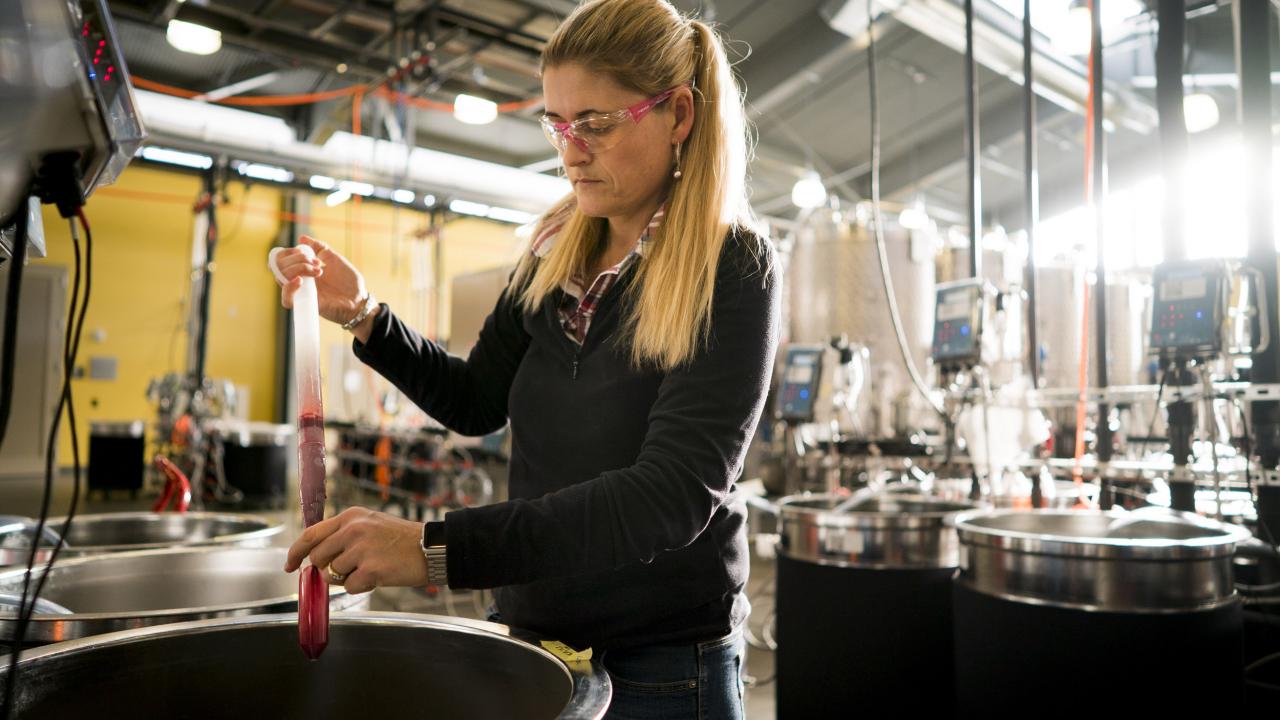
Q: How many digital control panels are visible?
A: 4